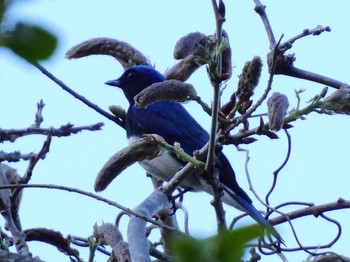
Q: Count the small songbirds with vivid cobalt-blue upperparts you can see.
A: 1